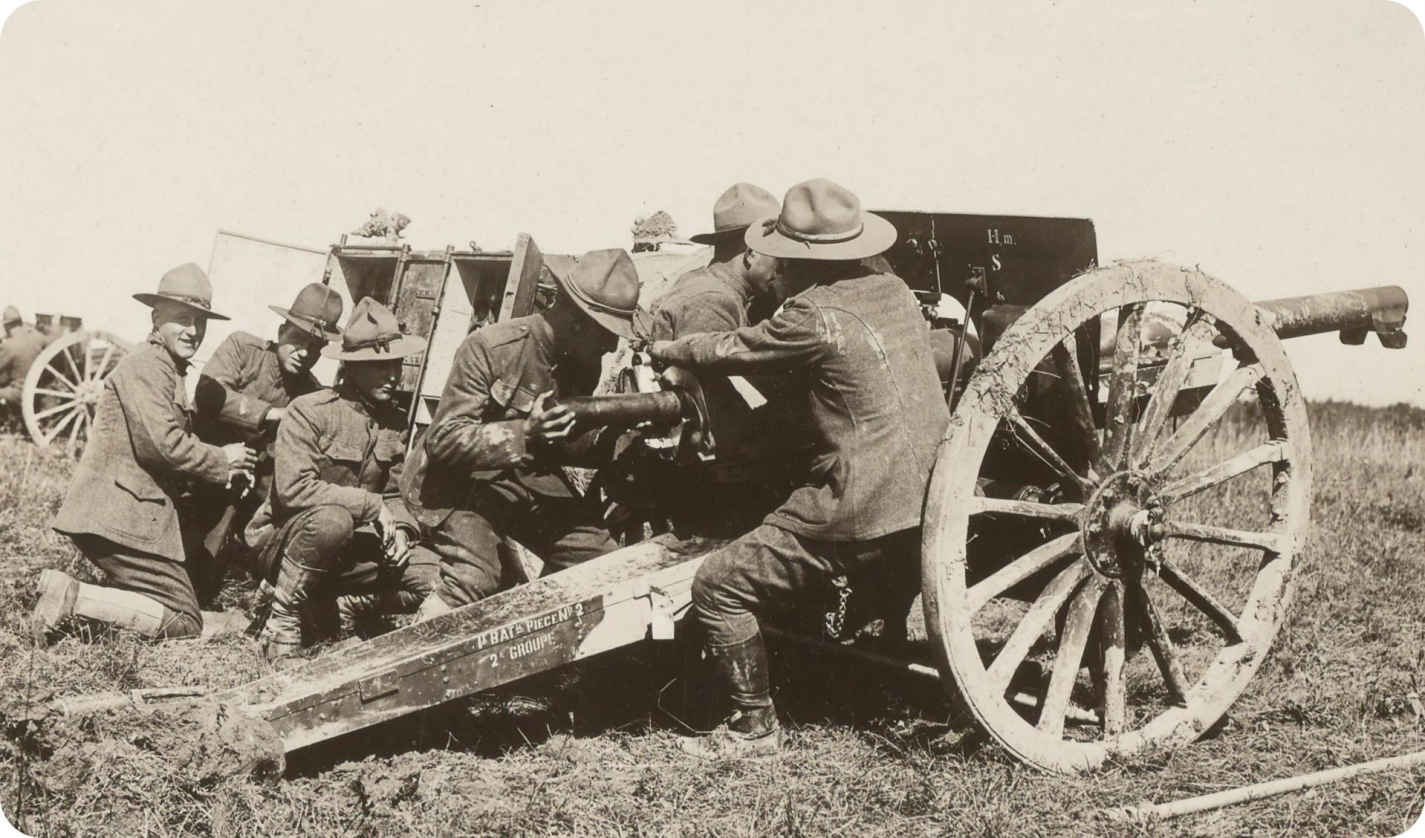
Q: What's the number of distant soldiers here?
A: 1